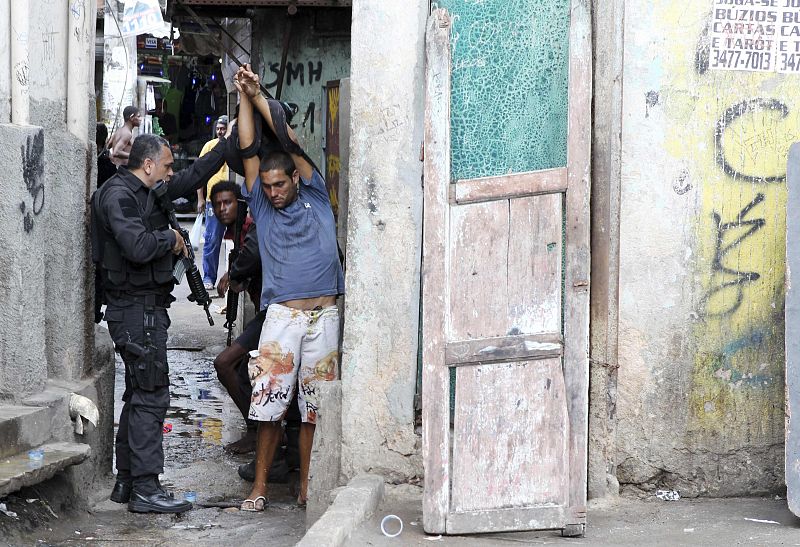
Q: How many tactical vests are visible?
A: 1